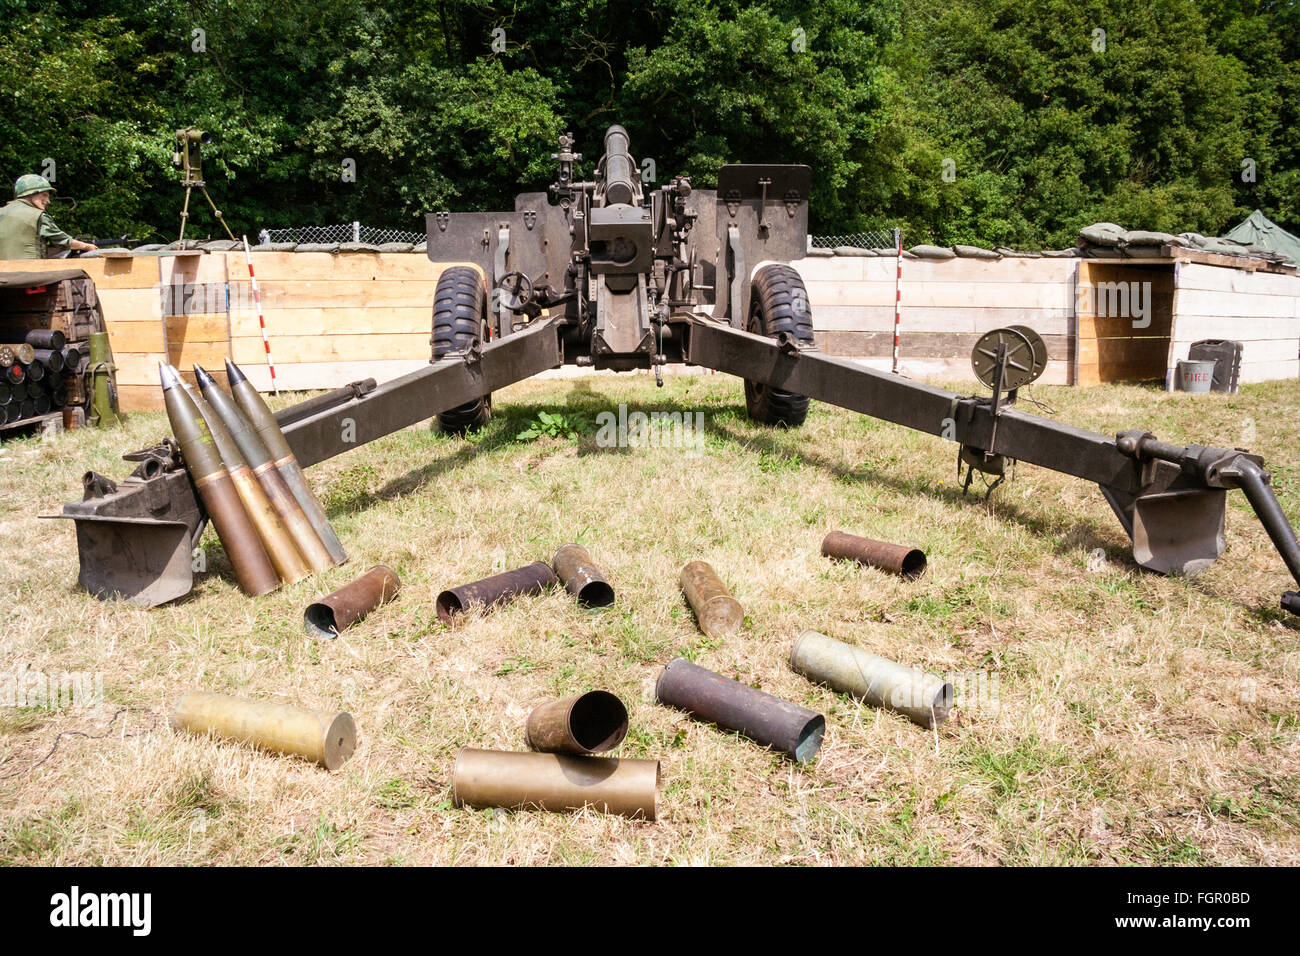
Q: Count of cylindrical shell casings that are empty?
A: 10